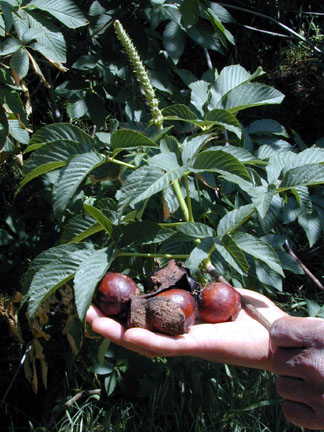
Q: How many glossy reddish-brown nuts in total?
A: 3